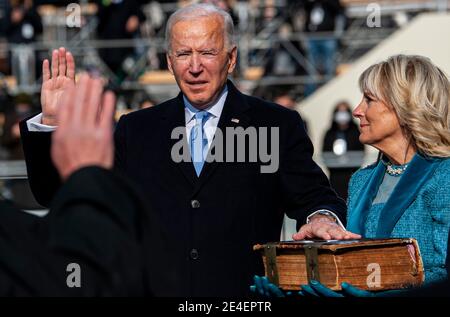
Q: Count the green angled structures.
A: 0